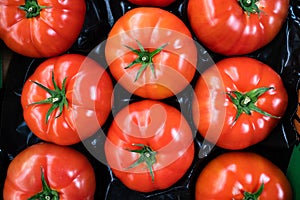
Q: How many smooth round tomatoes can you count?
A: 9